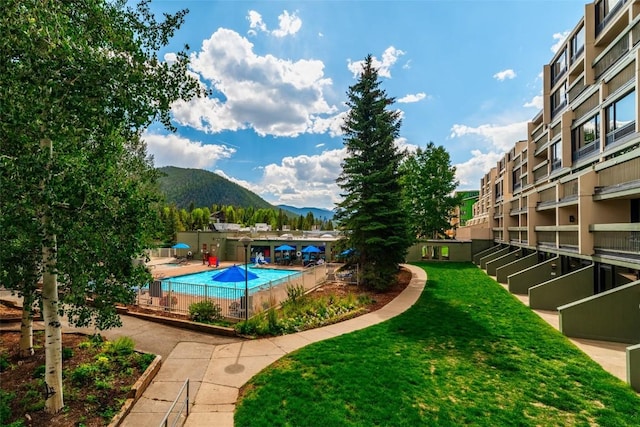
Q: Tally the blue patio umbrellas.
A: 5